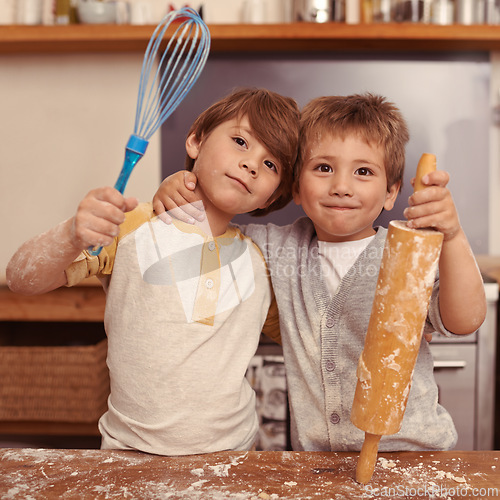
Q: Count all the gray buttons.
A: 3